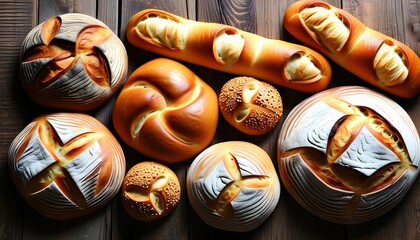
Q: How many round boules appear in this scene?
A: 4